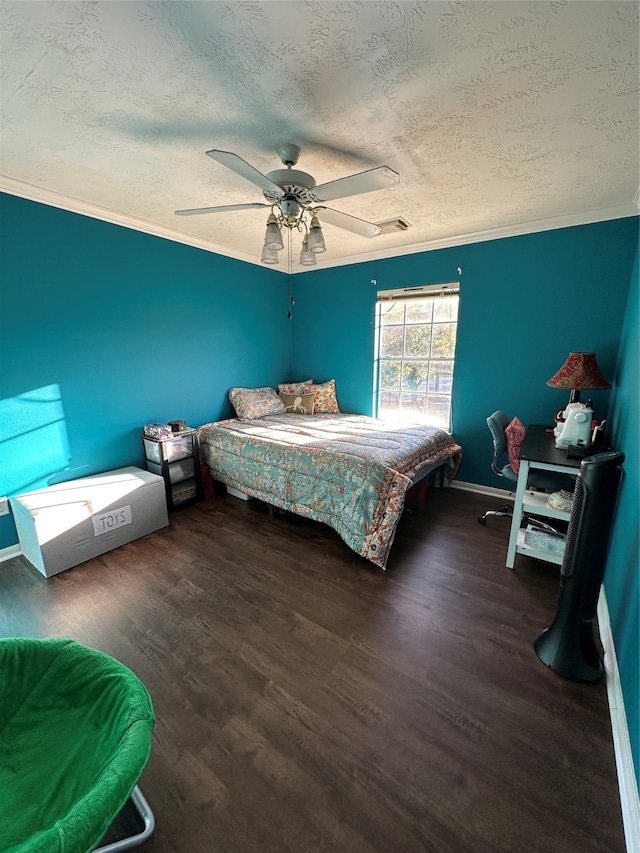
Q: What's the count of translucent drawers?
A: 3